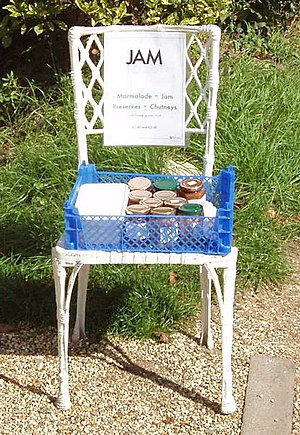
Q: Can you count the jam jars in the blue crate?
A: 10